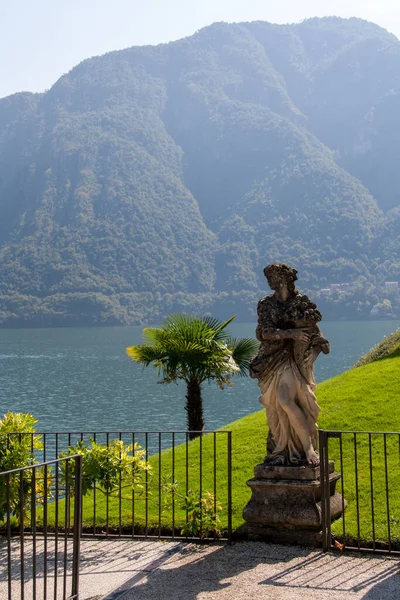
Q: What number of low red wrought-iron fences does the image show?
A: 0